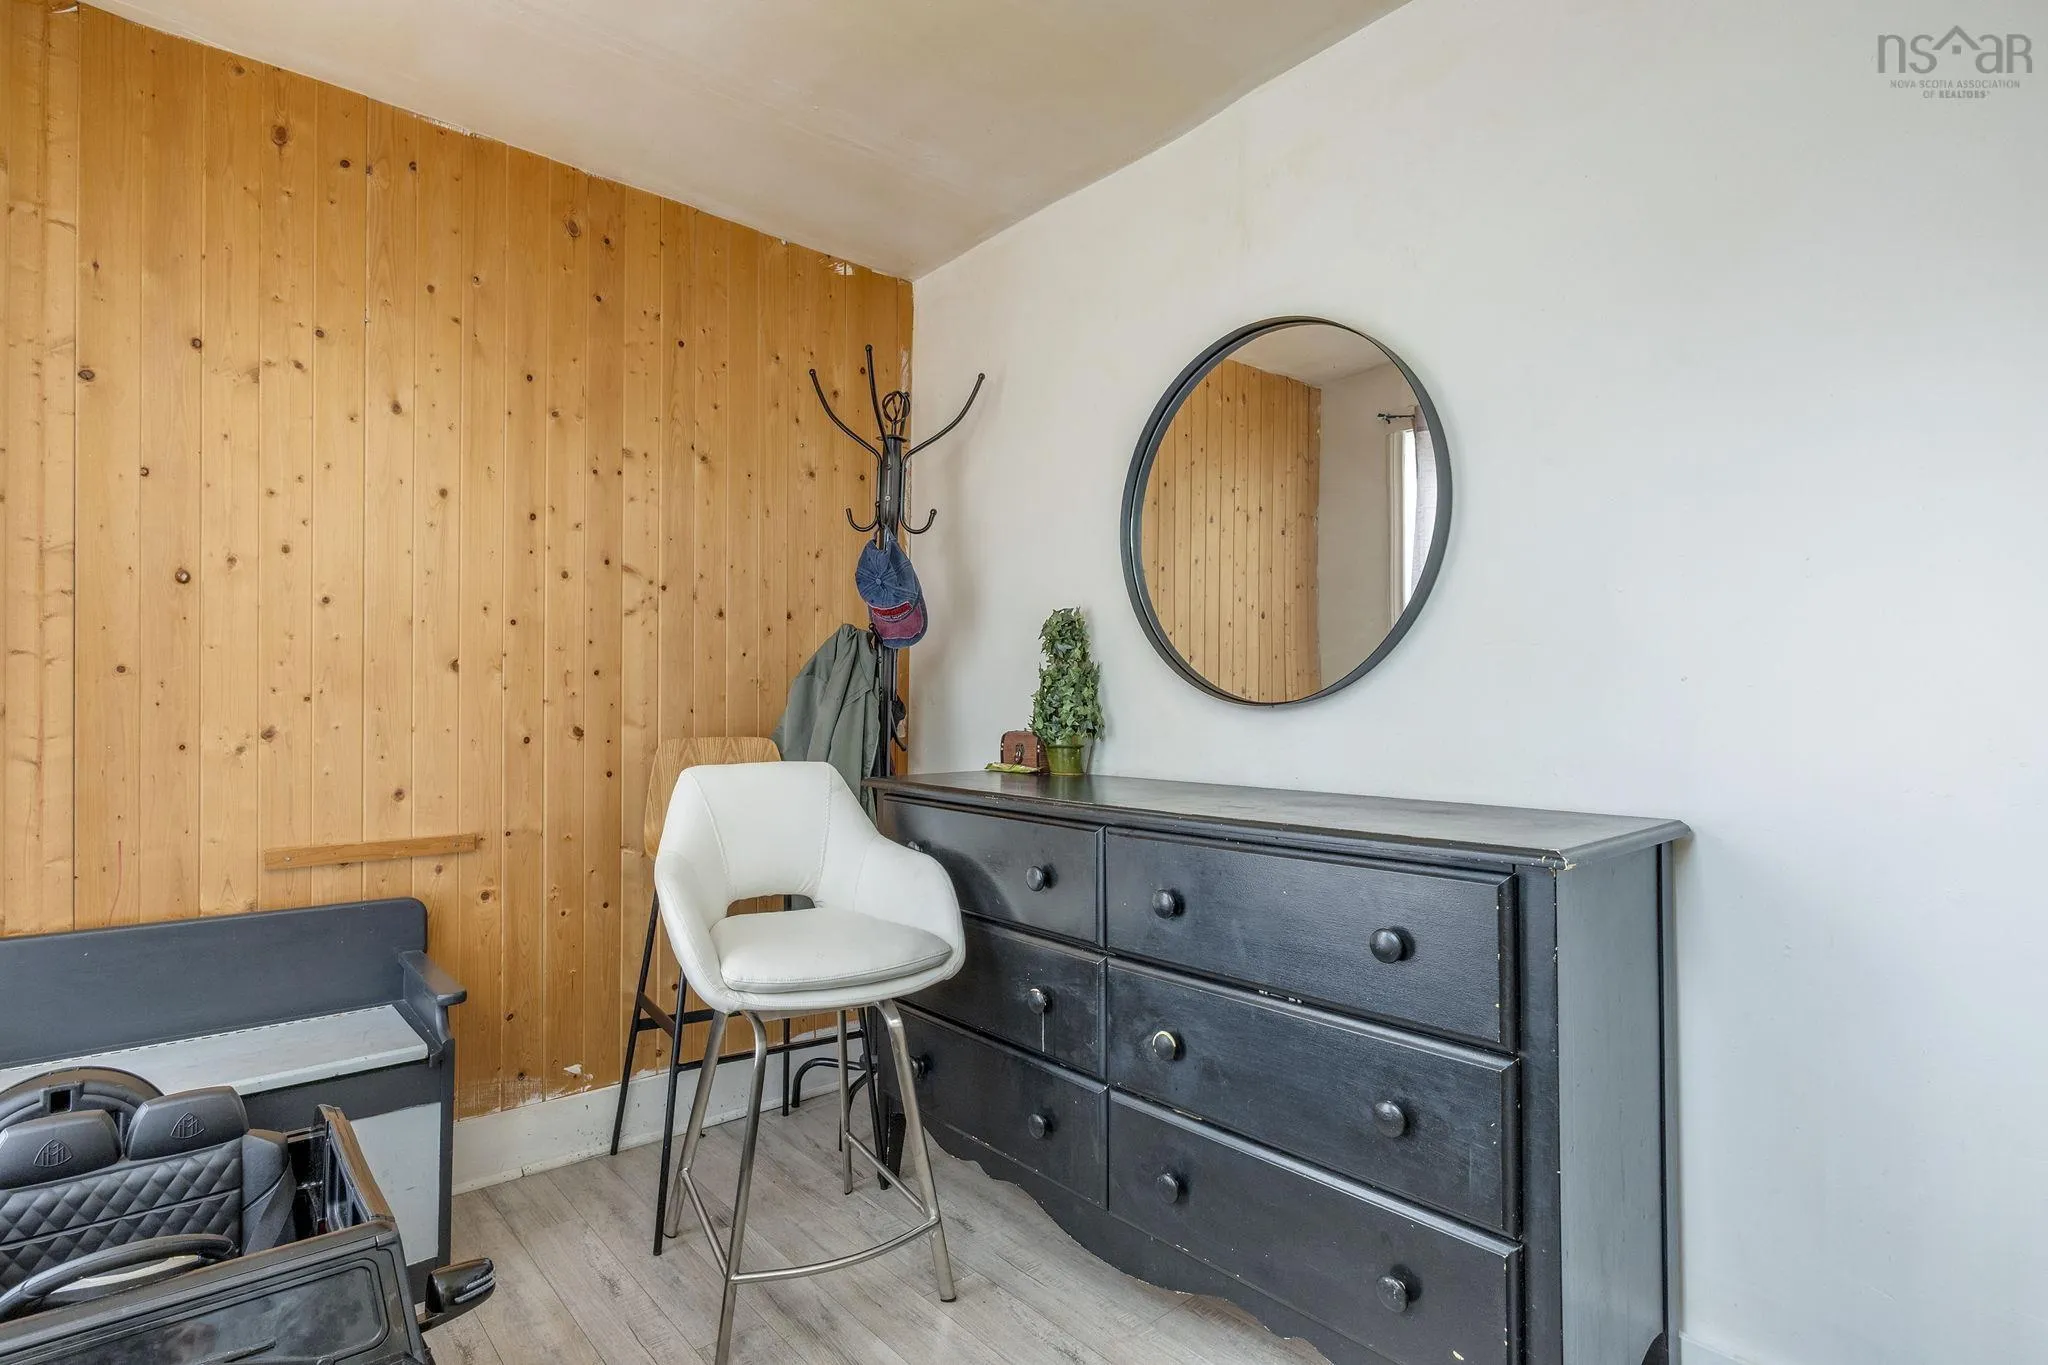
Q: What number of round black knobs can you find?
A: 11